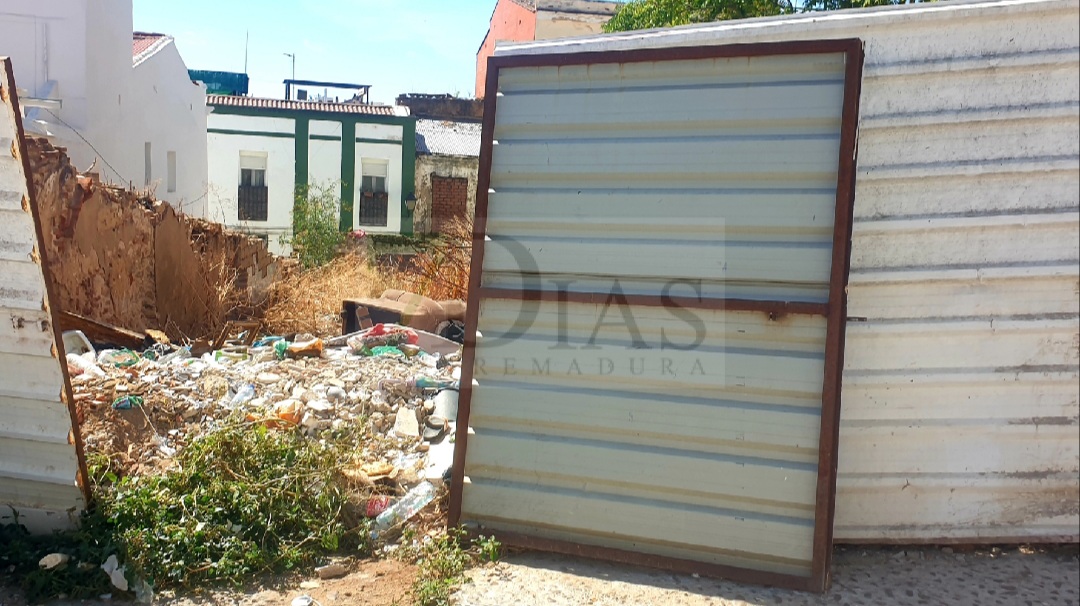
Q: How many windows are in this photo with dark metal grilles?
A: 2